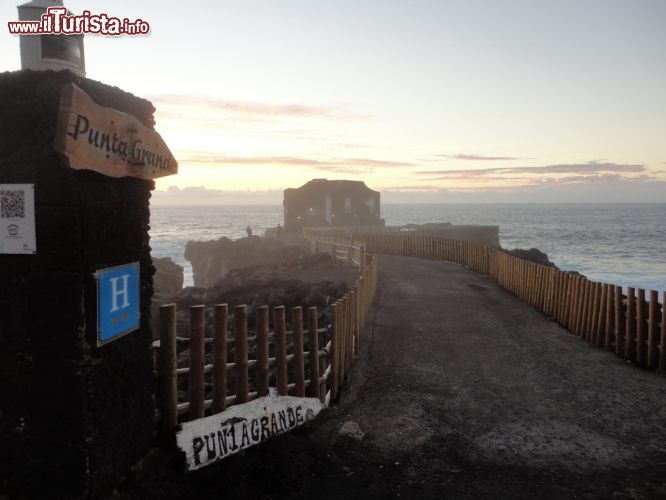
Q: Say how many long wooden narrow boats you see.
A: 0